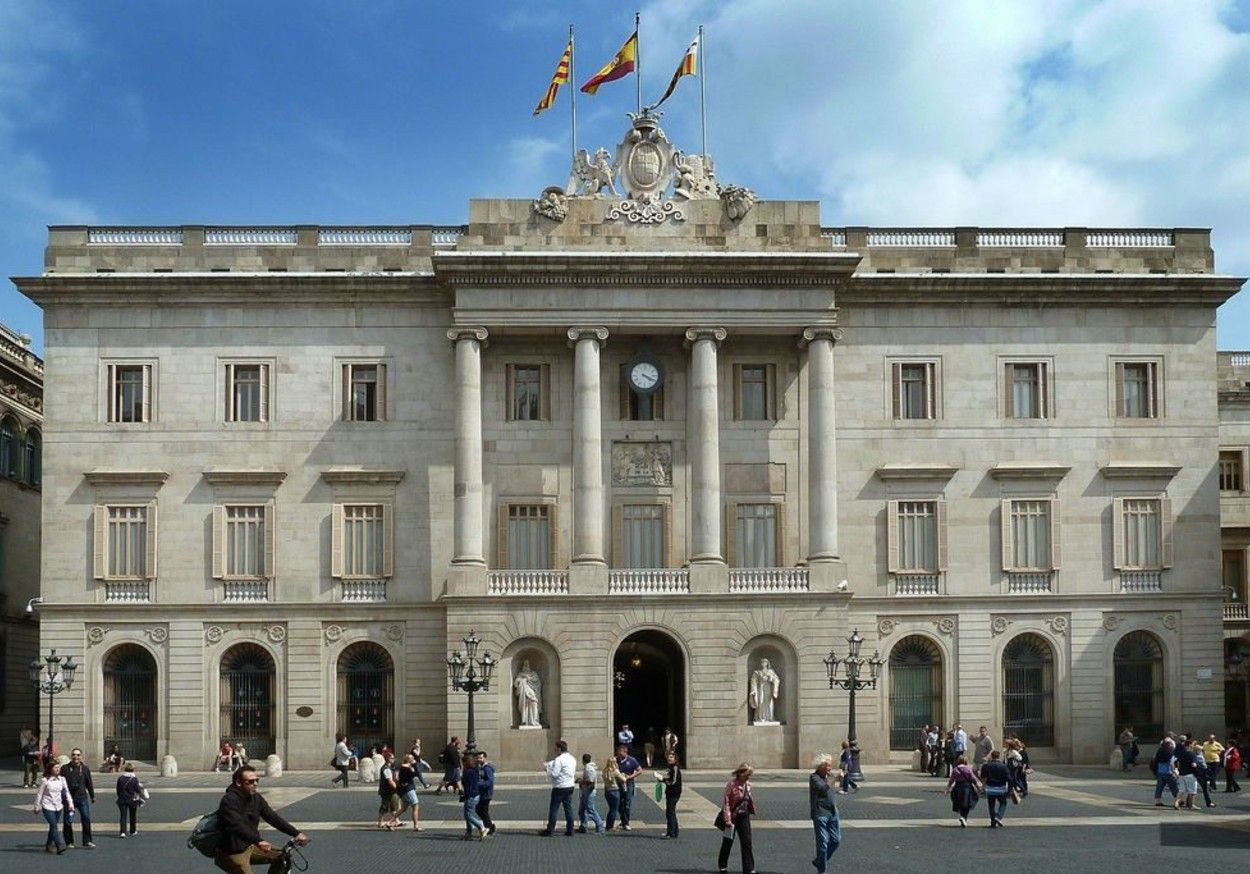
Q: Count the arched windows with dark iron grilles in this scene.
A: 6